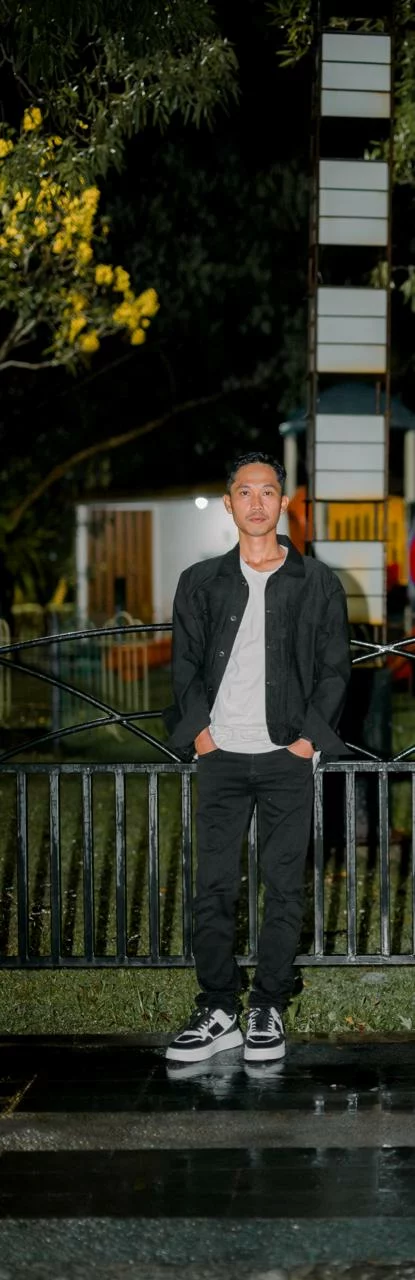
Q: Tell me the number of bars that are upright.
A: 11